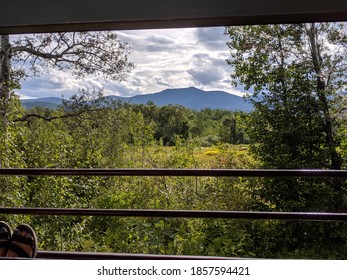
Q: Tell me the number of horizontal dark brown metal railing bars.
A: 3